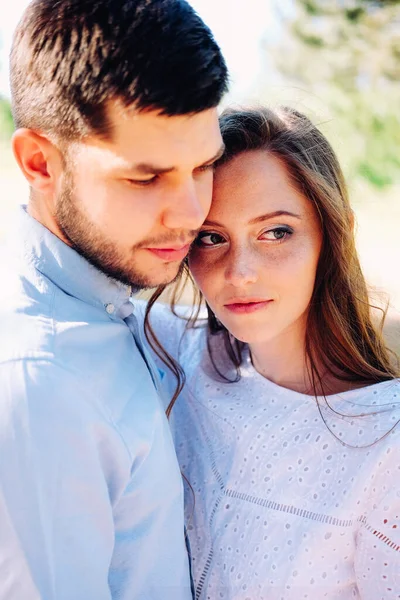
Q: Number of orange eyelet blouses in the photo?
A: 0